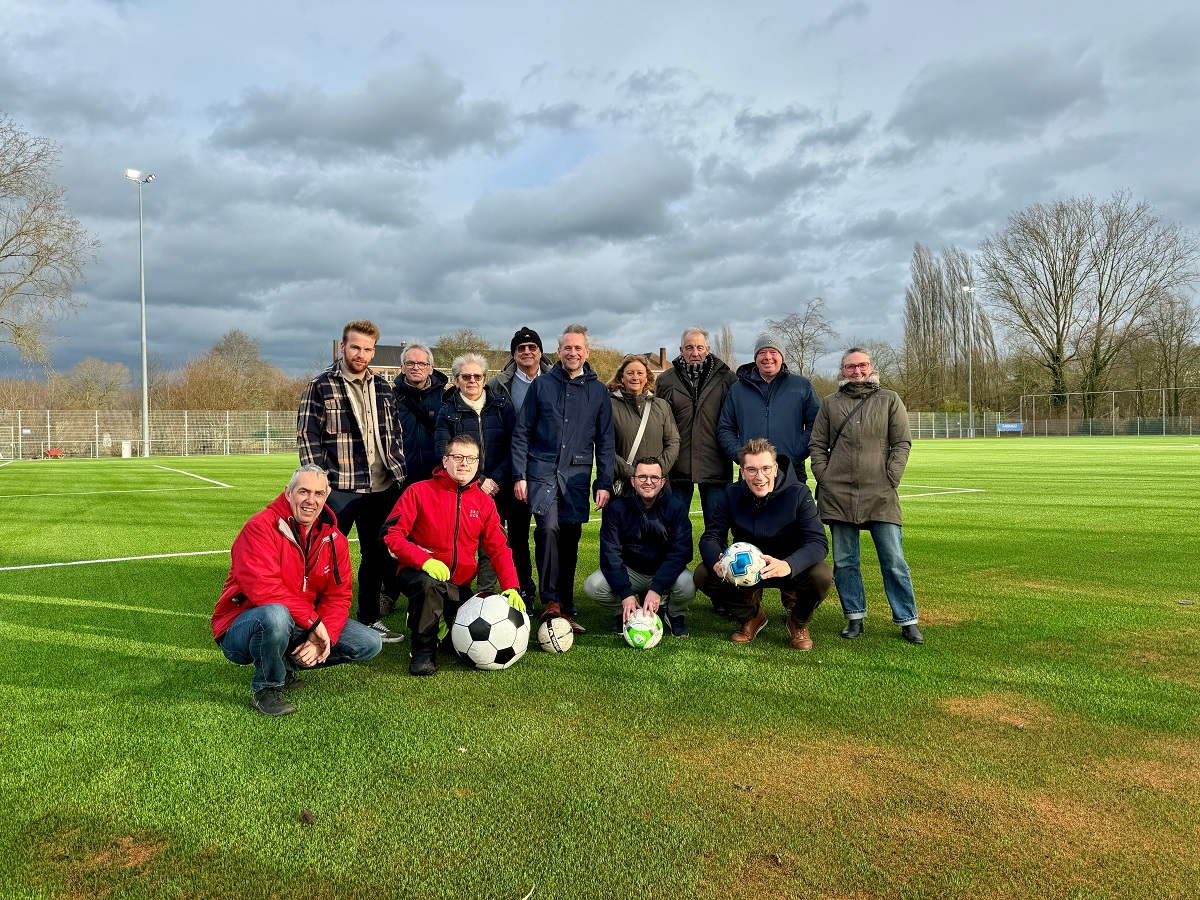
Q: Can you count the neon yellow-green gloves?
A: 2